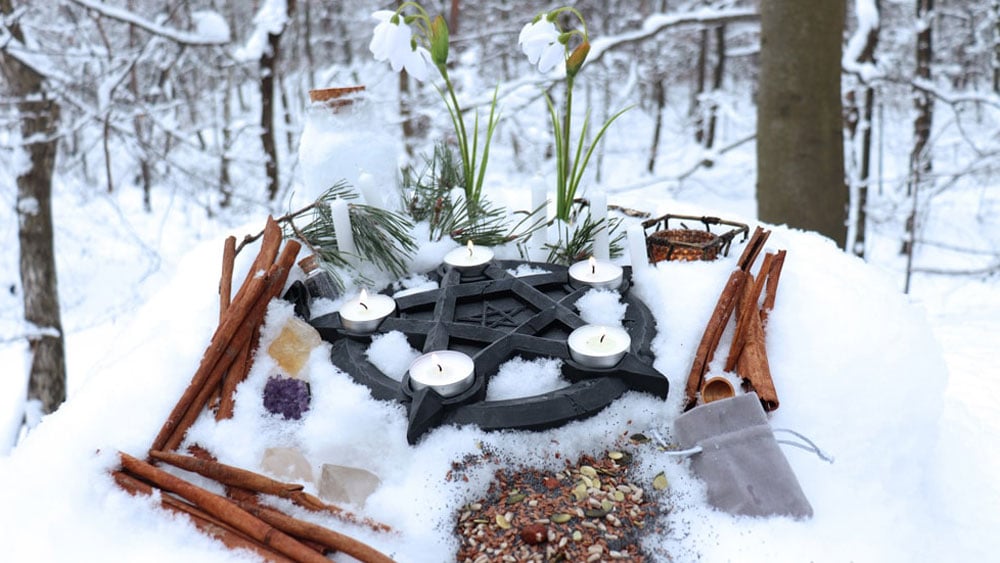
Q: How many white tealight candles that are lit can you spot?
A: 5